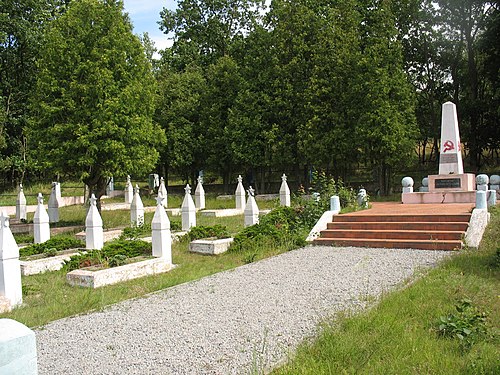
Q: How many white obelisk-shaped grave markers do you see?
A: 14